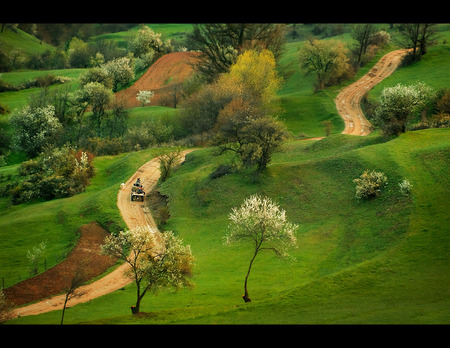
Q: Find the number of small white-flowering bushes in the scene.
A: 2